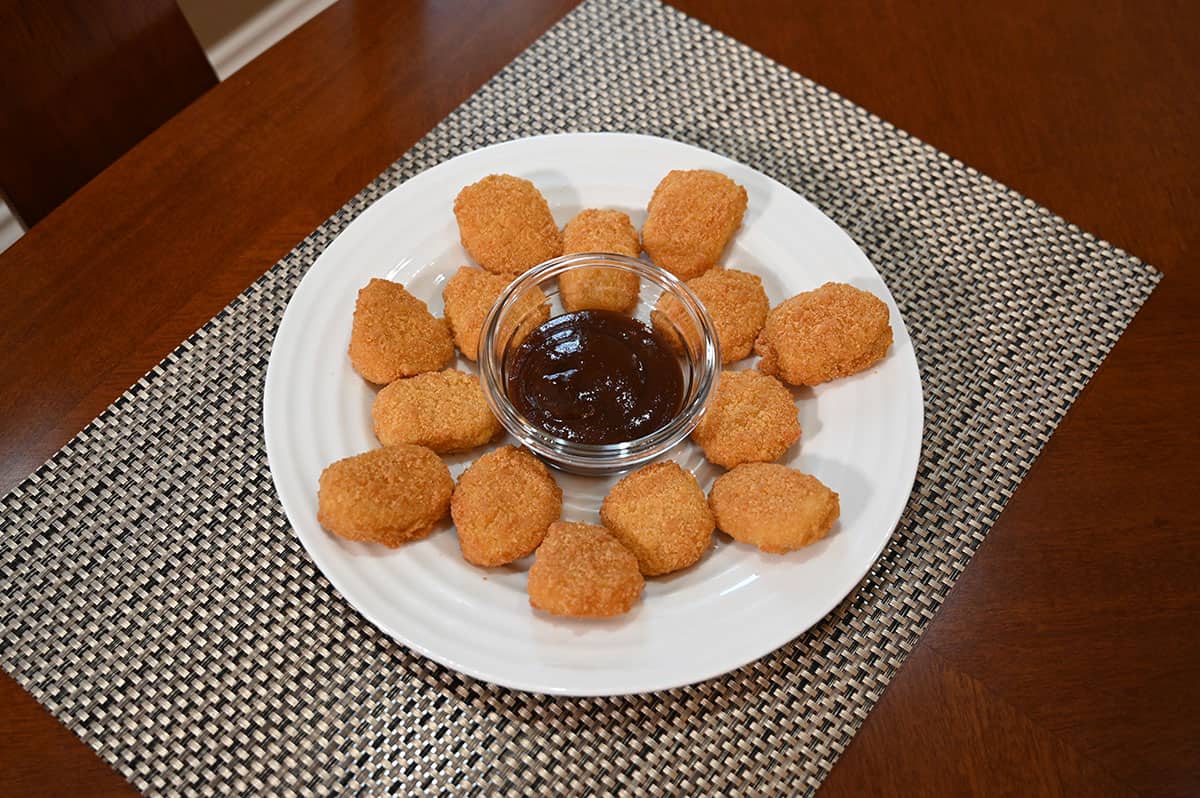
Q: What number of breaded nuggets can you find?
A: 14